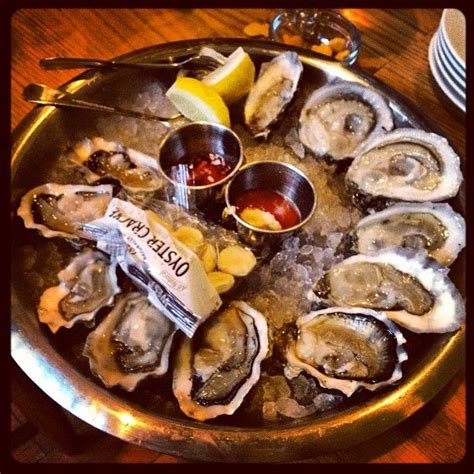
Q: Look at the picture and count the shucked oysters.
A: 11